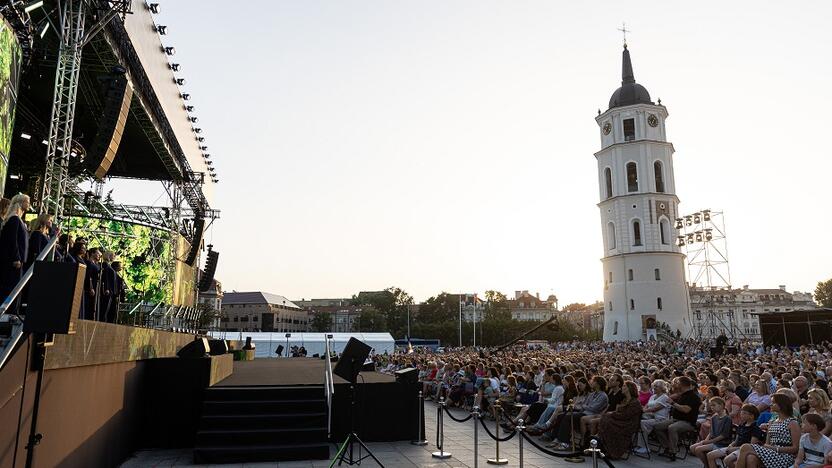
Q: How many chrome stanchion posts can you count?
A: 5